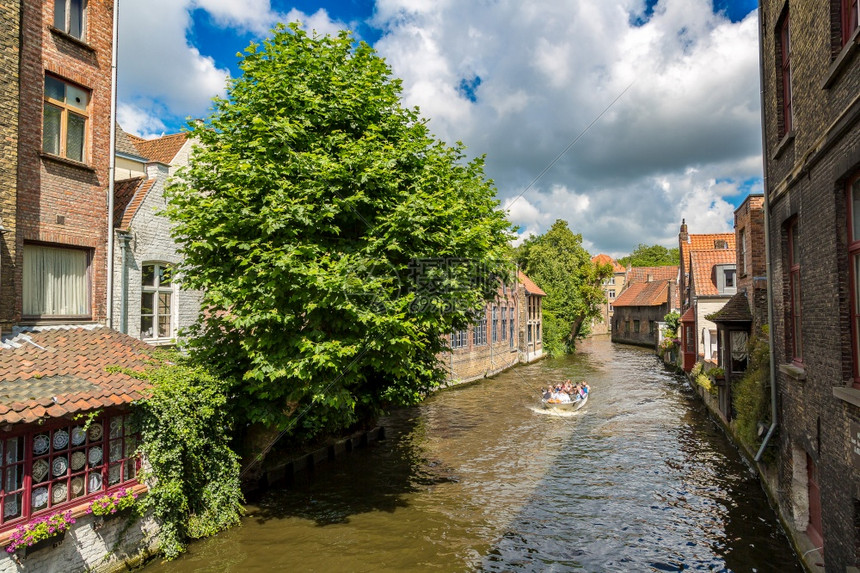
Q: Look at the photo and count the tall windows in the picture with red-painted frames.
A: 4